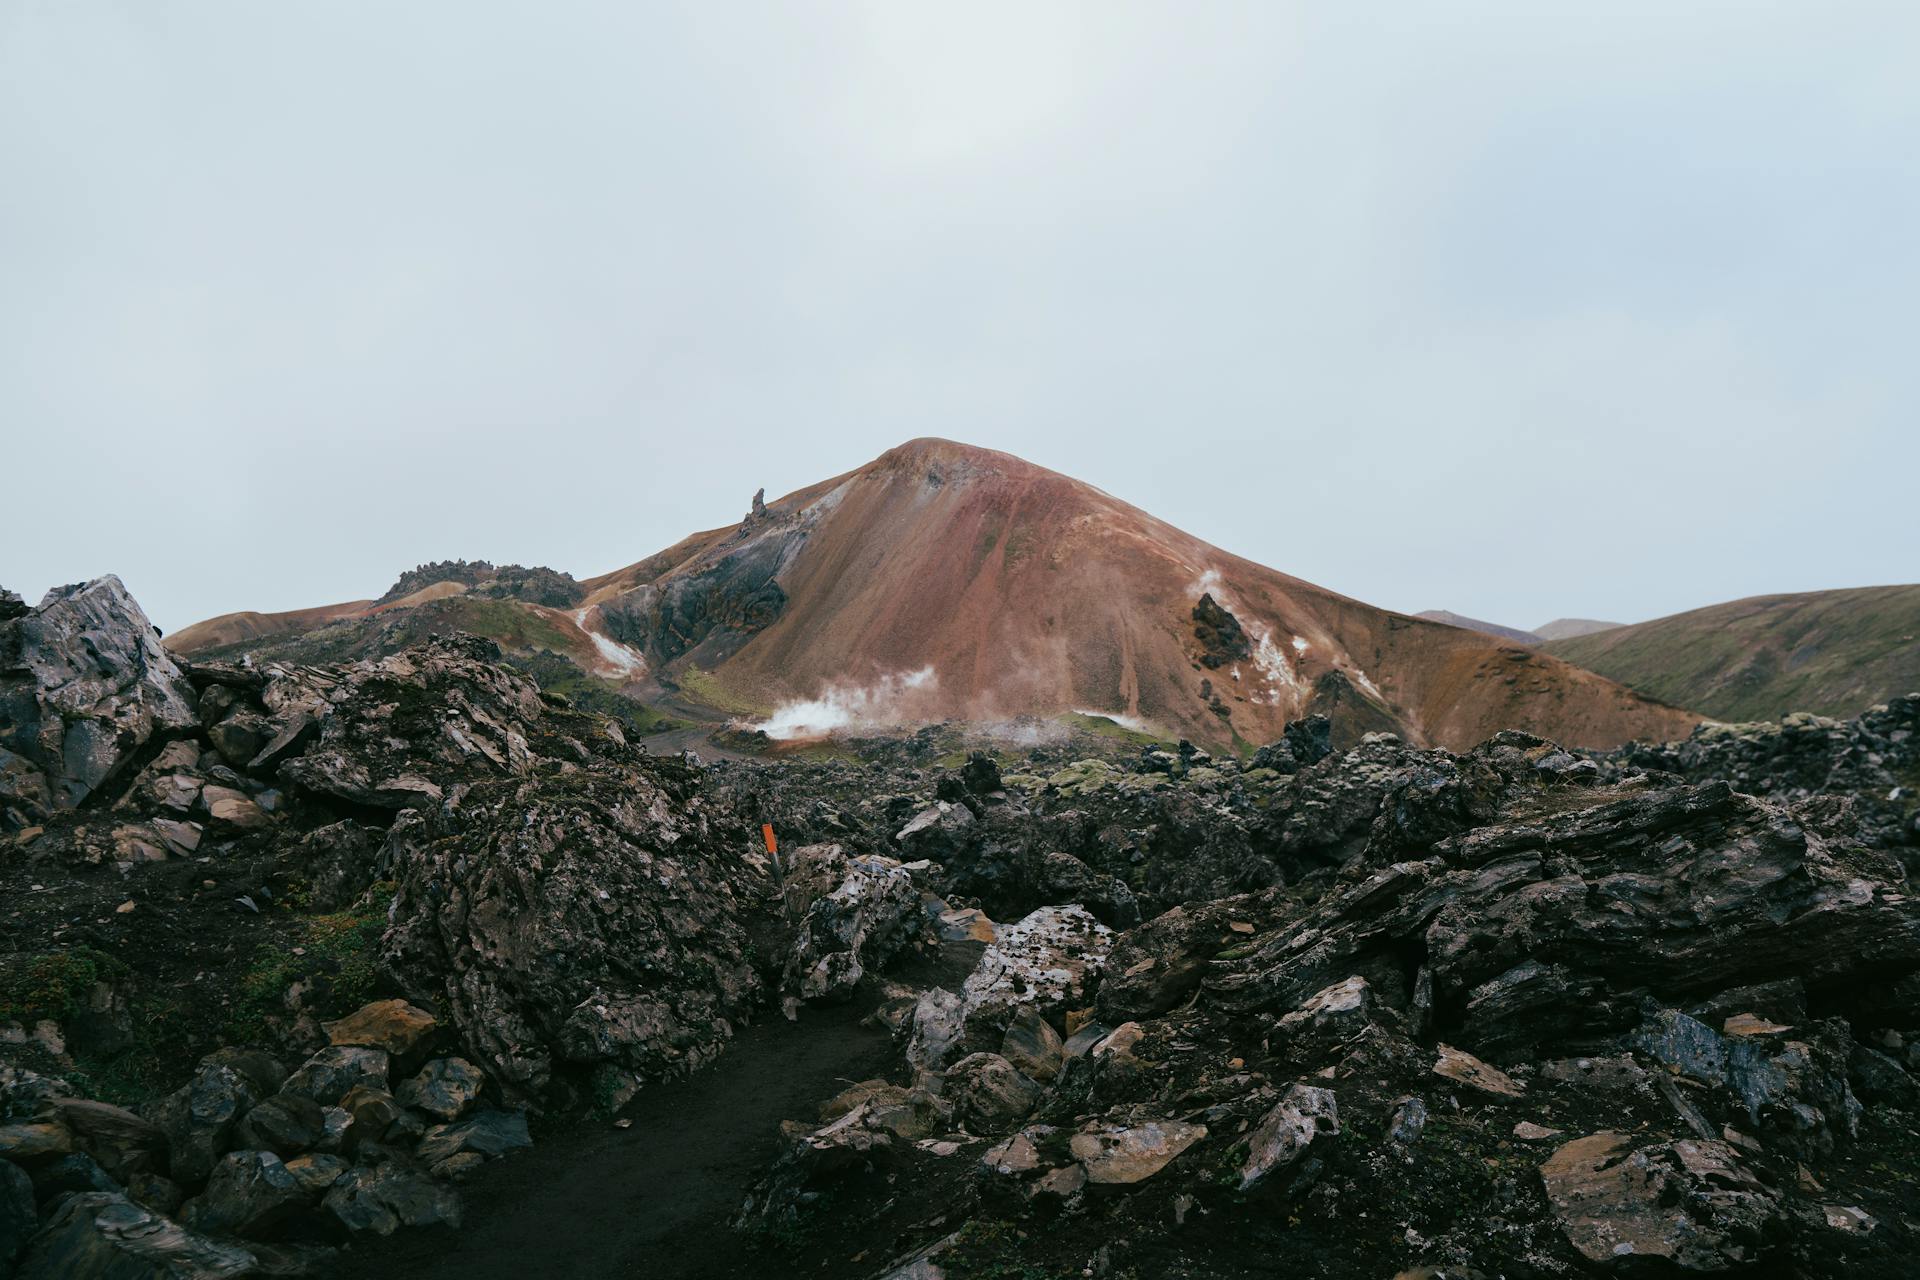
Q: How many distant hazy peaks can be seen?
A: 2